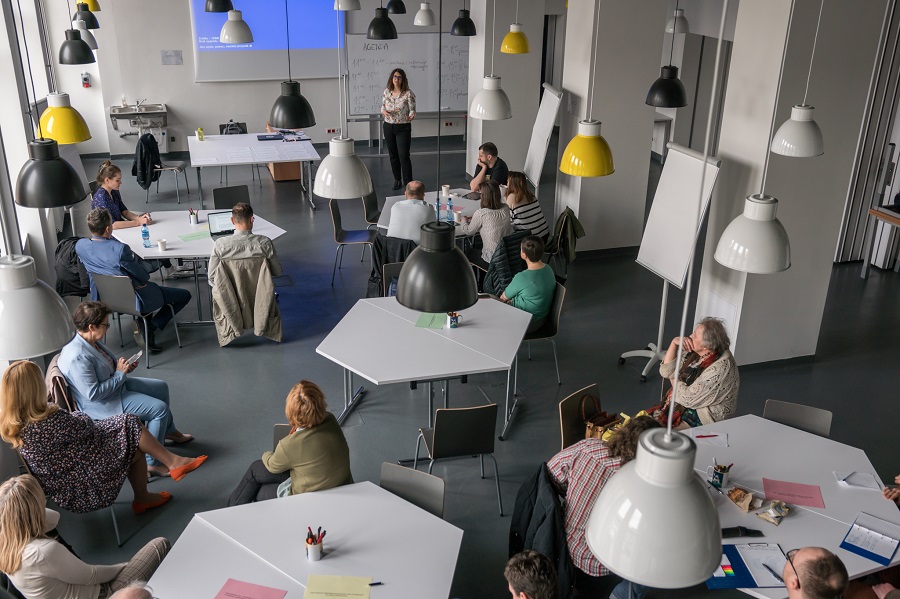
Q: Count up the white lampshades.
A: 11